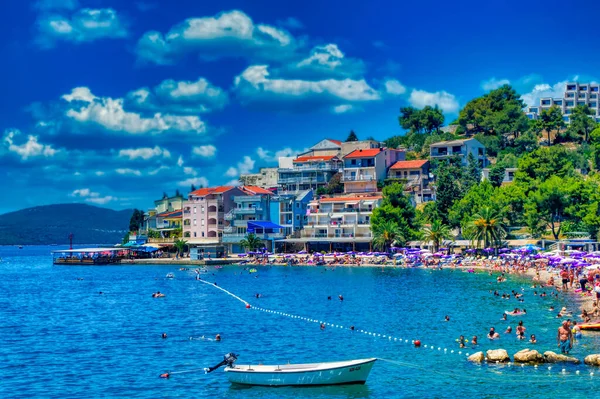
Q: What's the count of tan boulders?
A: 5